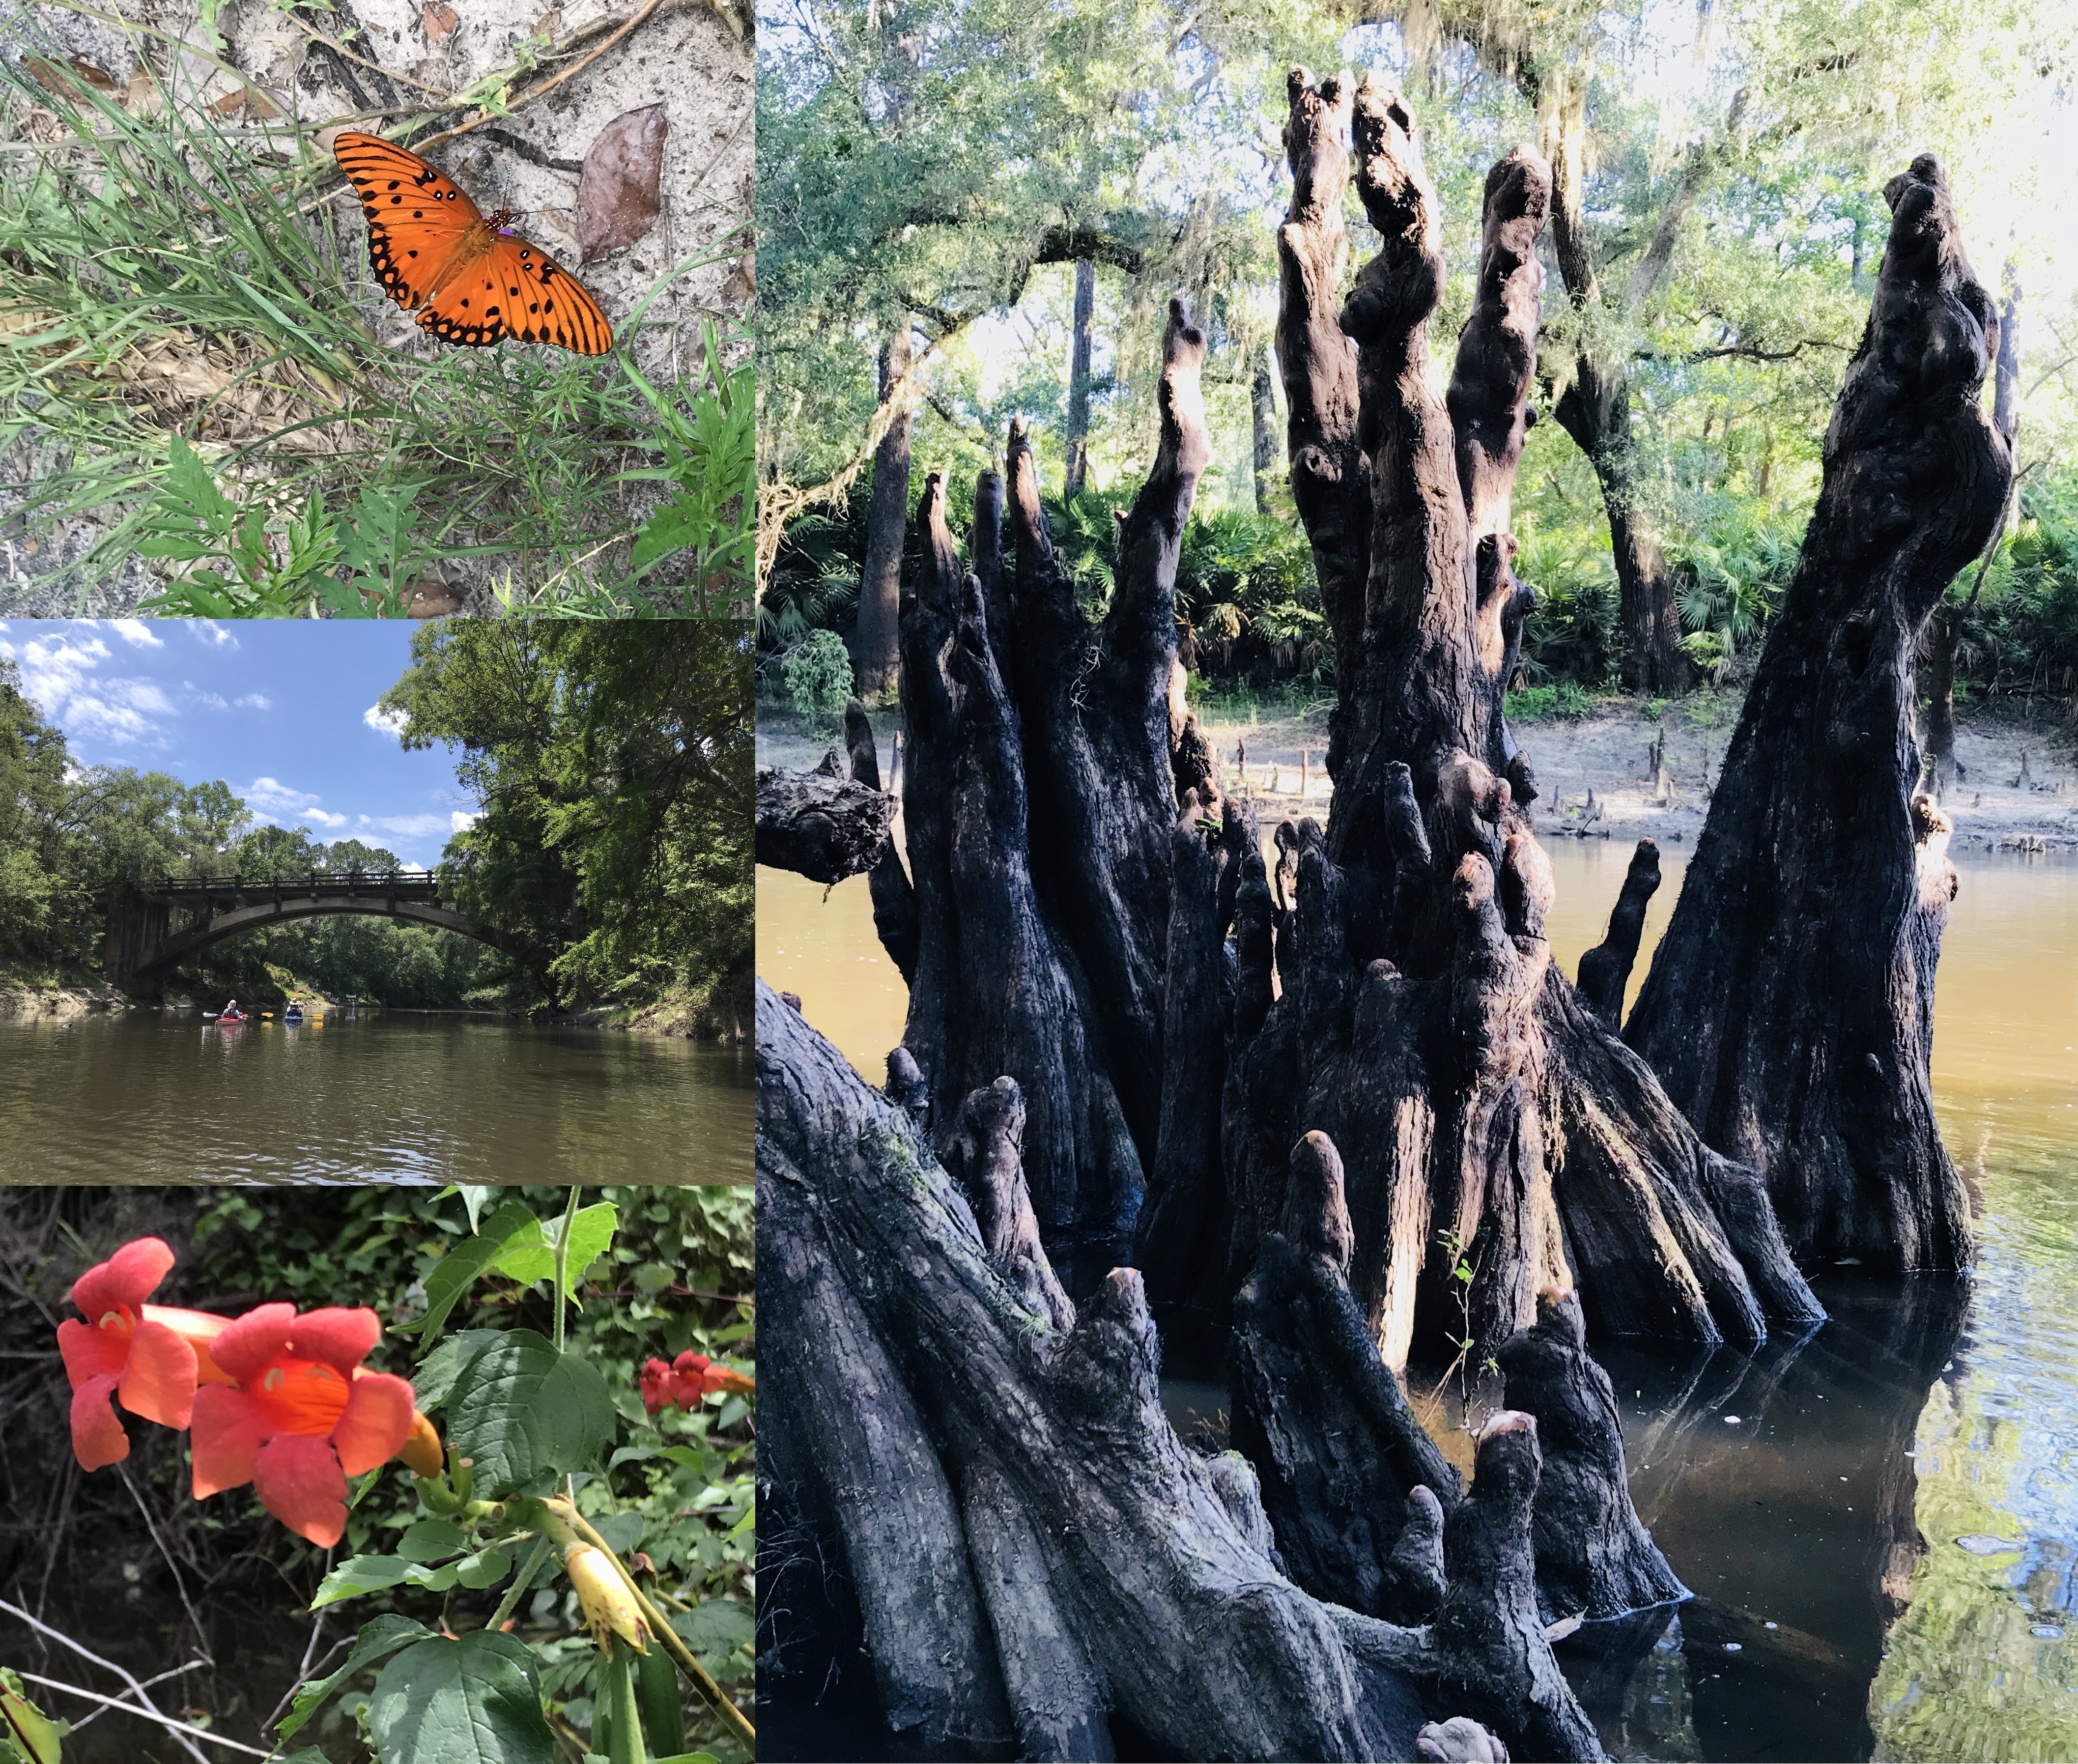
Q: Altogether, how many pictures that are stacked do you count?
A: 3